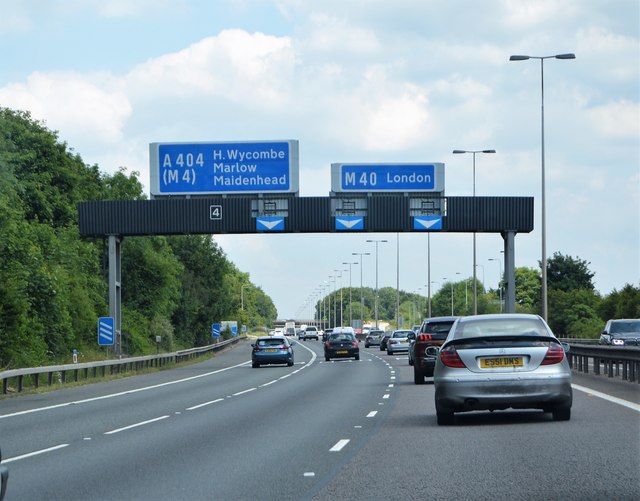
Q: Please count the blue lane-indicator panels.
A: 3